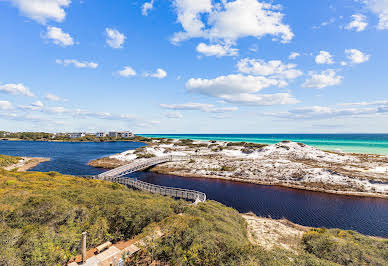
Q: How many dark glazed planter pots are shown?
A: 0